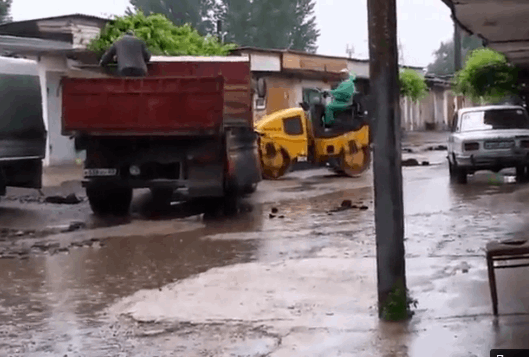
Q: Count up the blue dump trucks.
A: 0